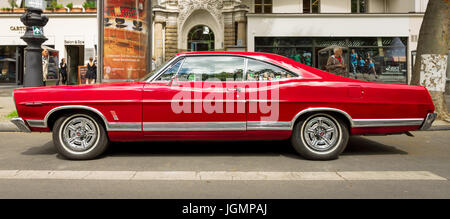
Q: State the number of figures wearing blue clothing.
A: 3